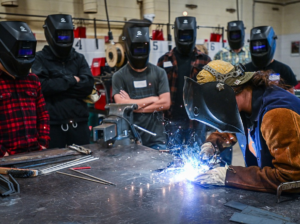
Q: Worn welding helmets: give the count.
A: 7